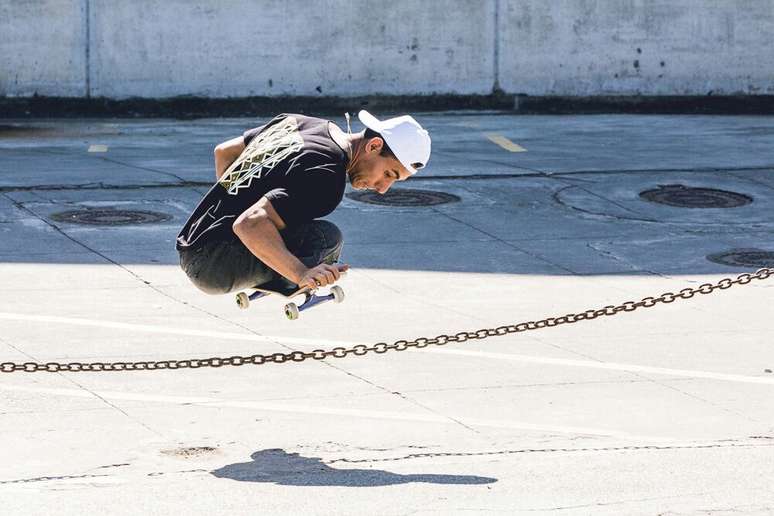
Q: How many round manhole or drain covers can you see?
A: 4